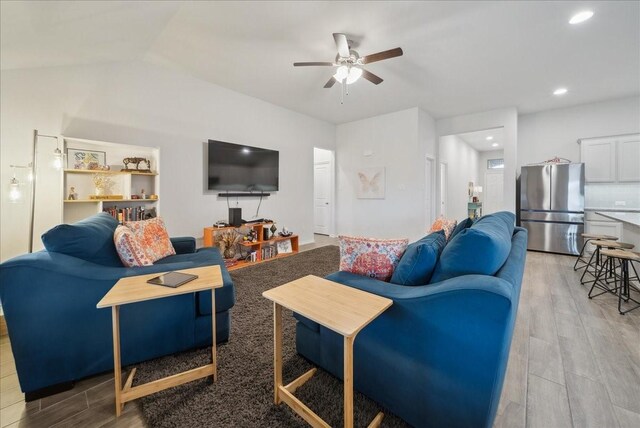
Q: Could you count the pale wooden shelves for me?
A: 2